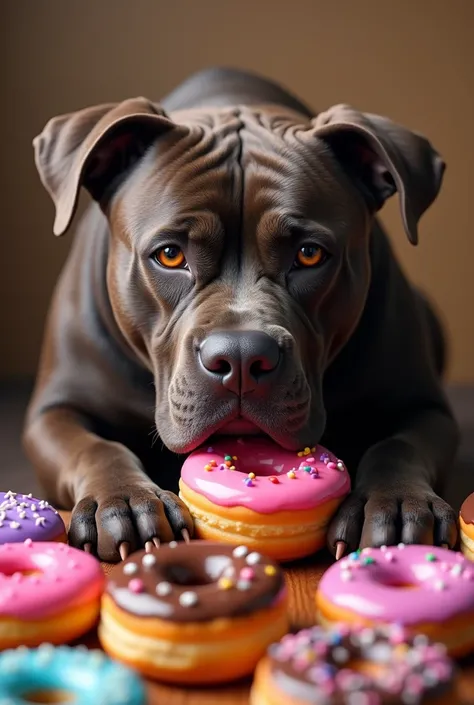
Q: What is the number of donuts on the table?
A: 8